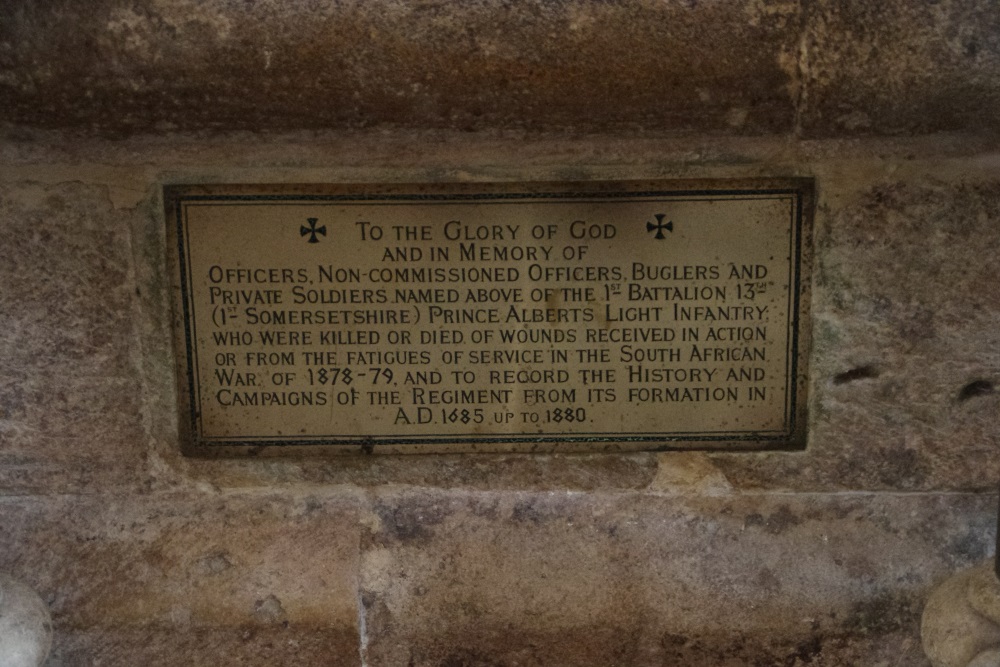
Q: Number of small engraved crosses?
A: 2